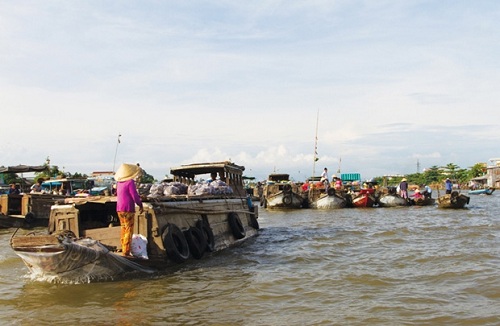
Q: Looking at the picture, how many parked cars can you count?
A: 0